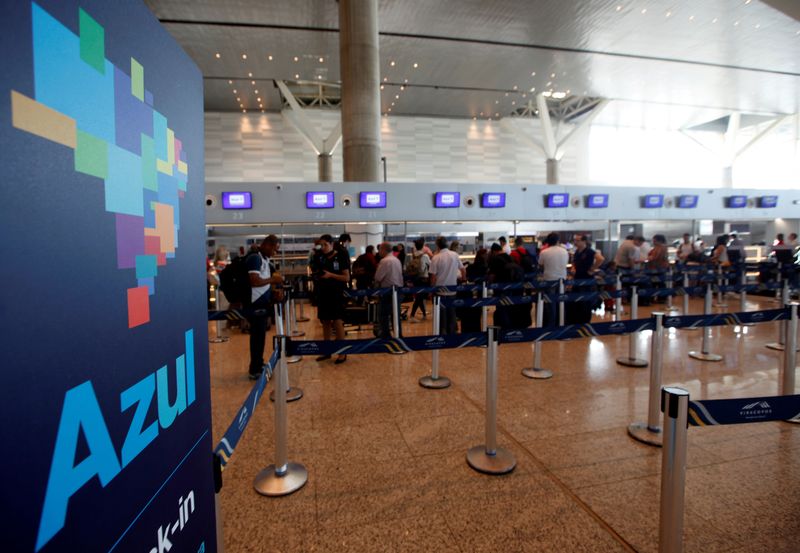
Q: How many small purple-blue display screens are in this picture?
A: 11